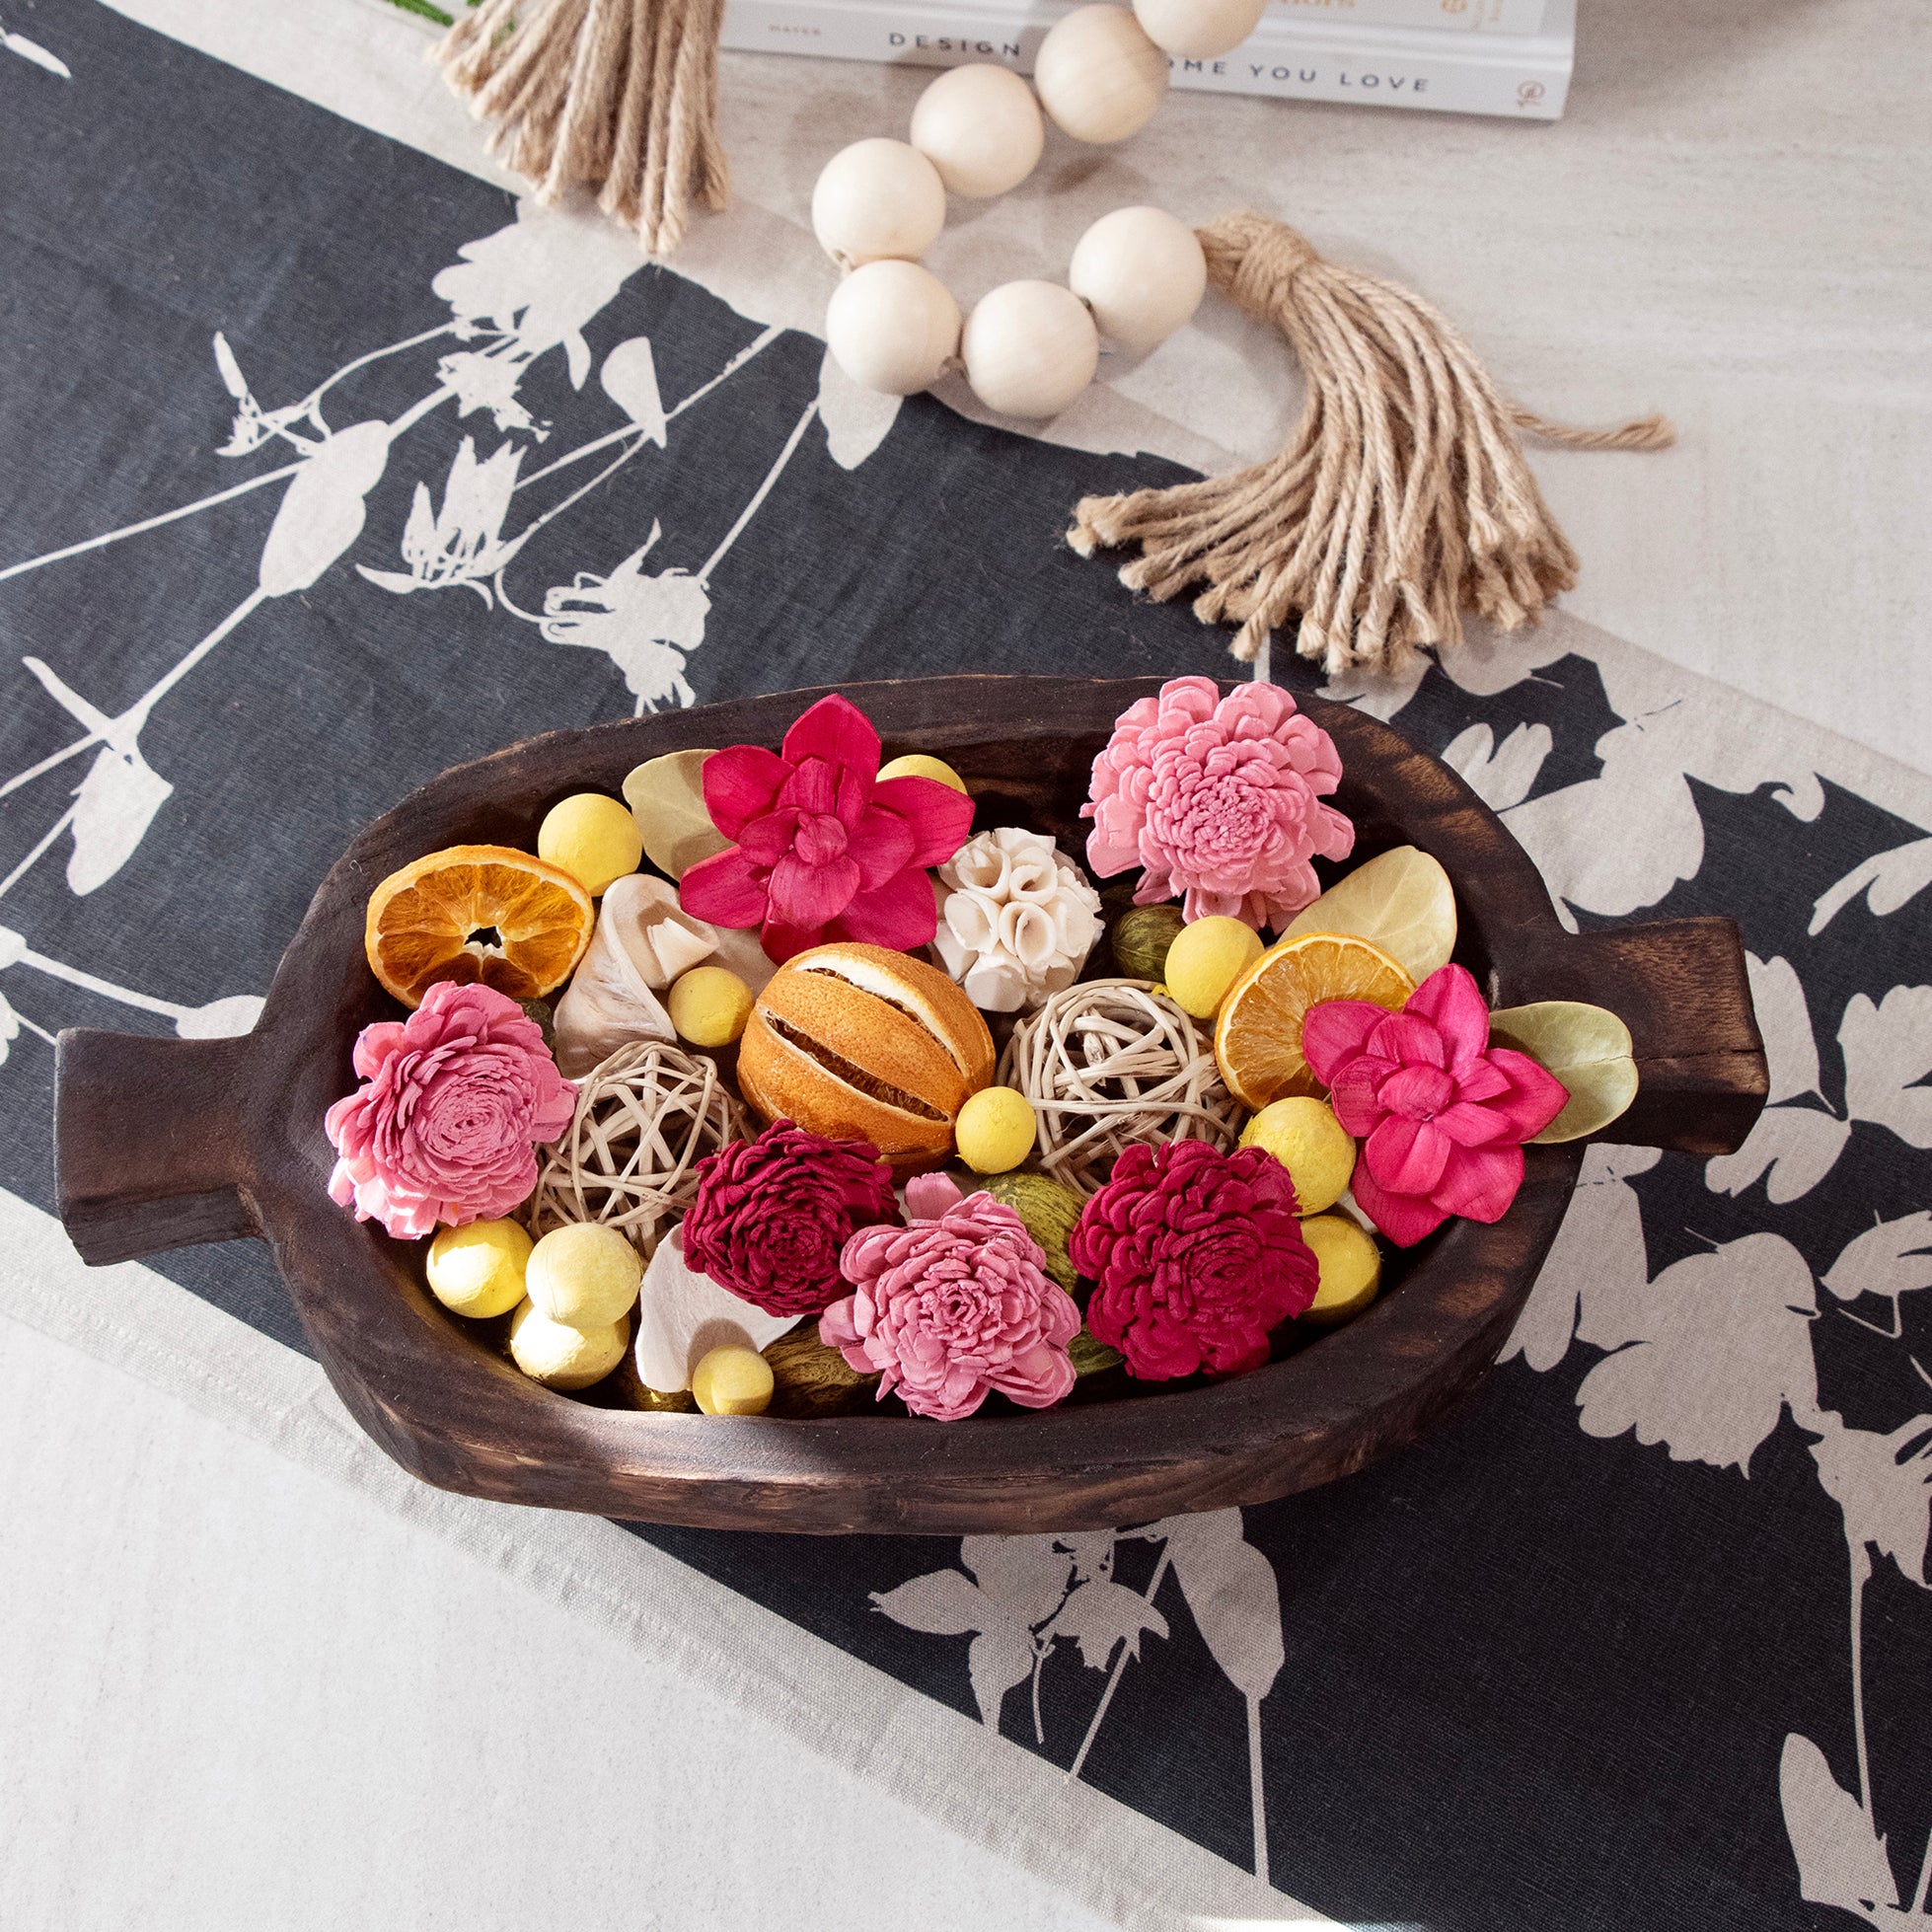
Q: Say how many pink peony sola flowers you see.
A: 3